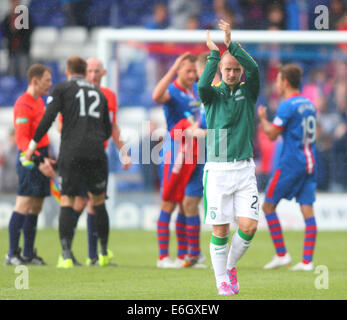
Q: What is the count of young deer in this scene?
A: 0